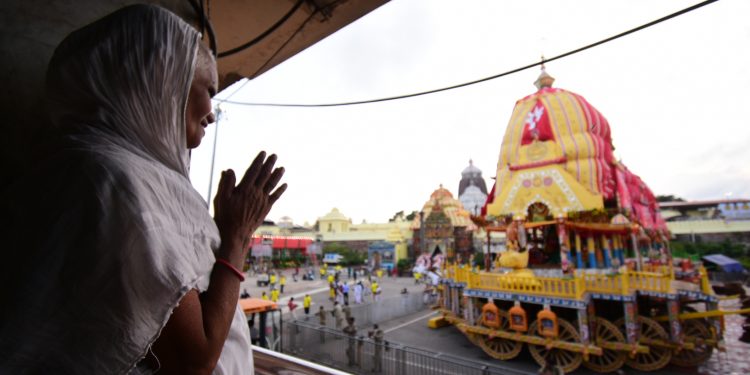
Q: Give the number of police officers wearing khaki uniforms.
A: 5